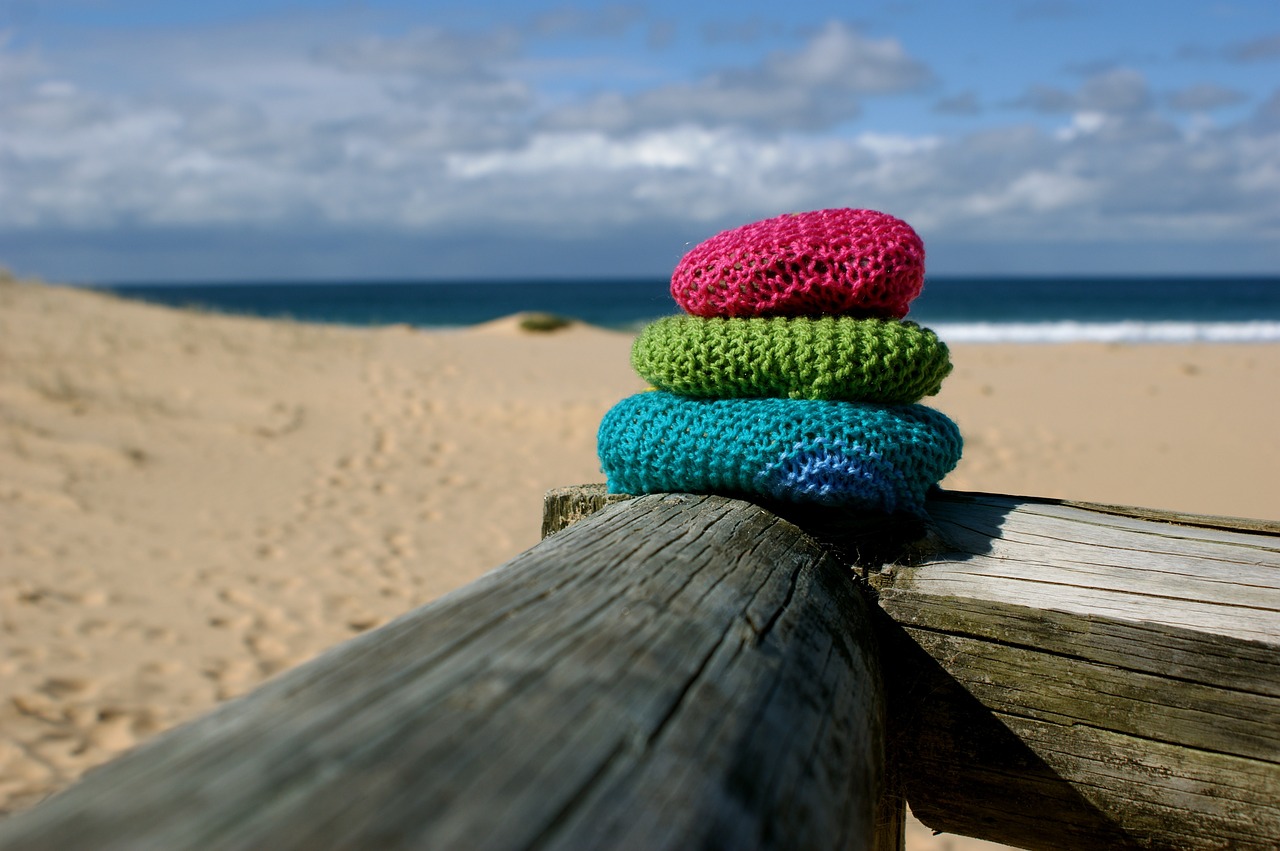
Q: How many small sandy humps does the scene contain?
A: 1